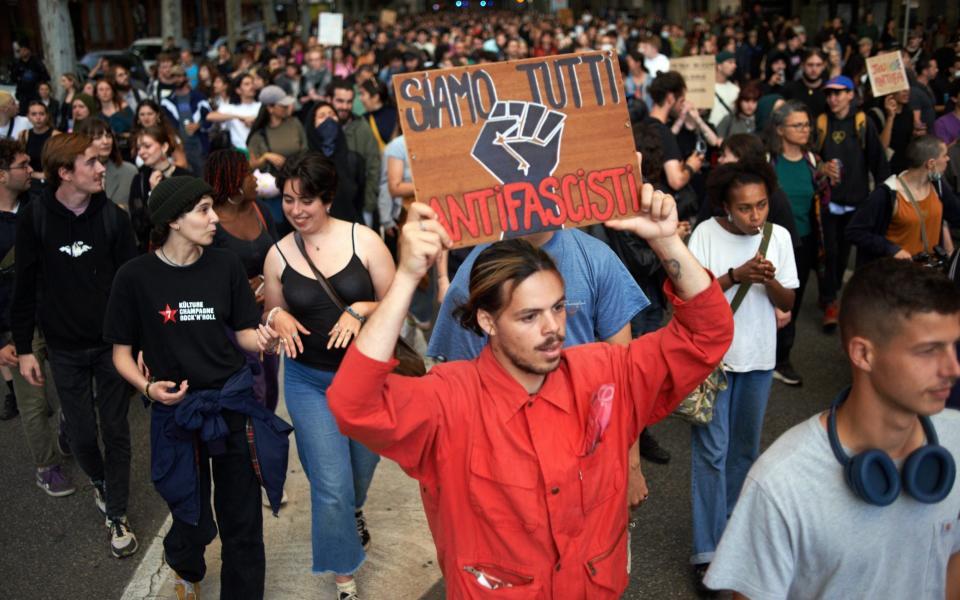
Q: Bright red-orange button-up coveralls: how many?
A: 1